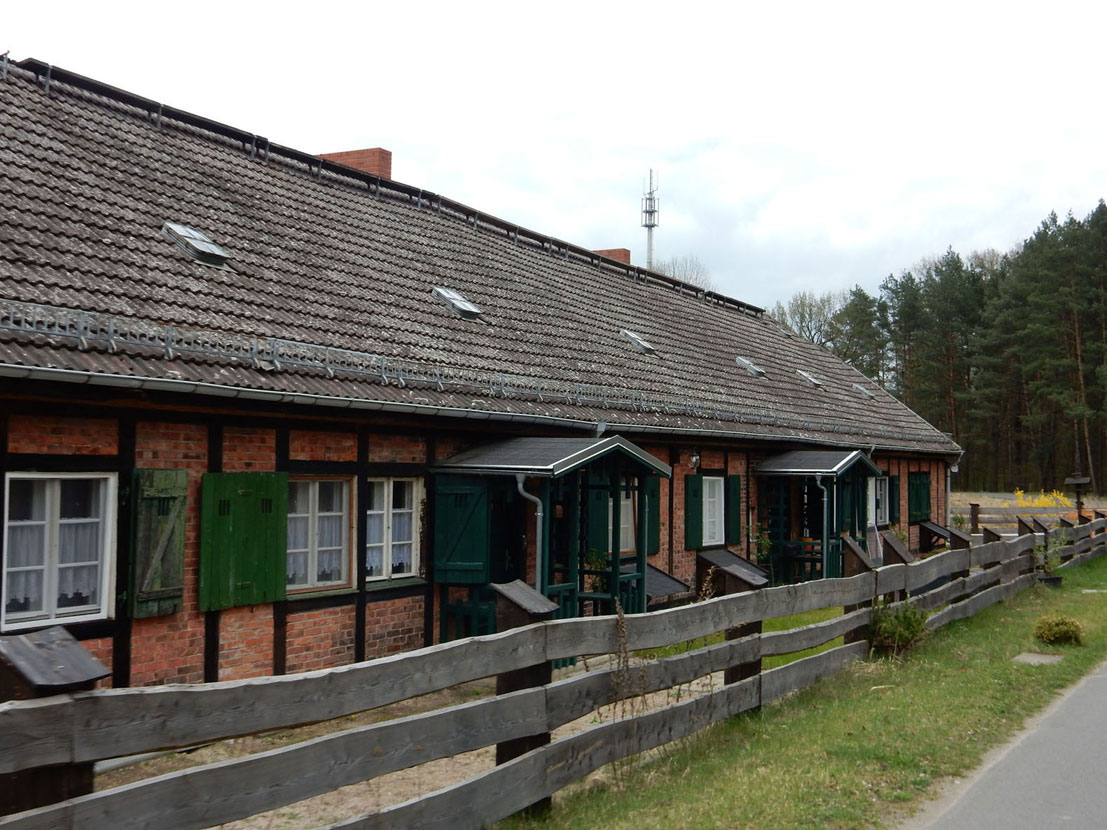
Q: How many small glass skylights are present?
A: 6